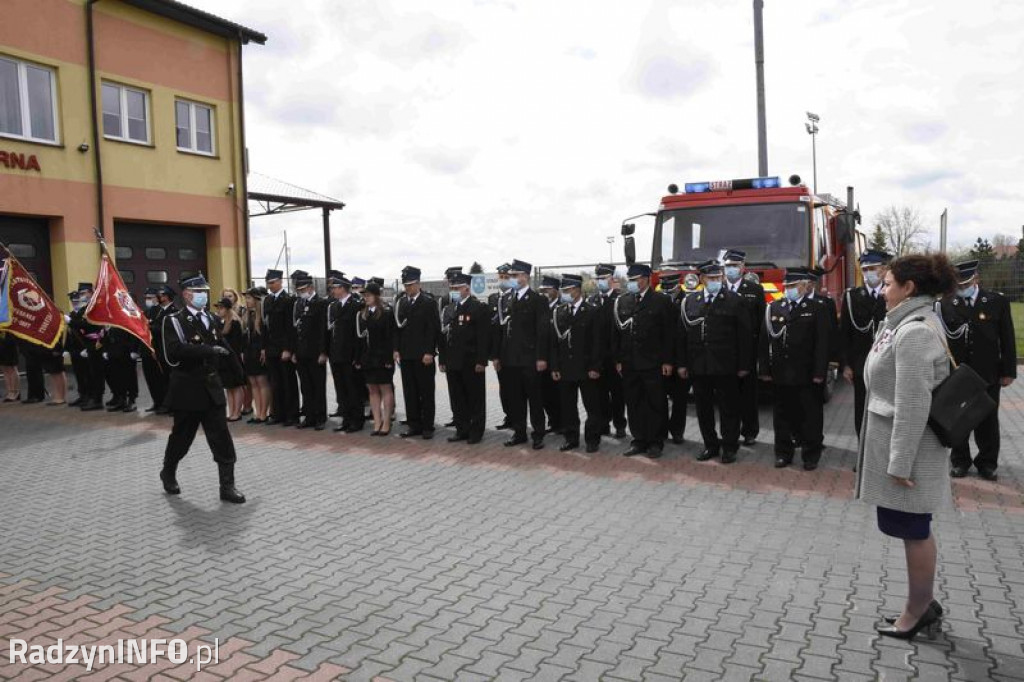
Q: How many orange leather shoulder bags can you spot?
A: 0